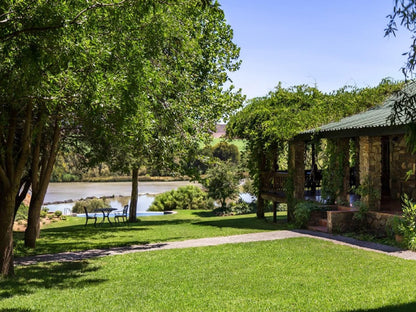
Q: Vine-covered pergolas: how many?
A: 1